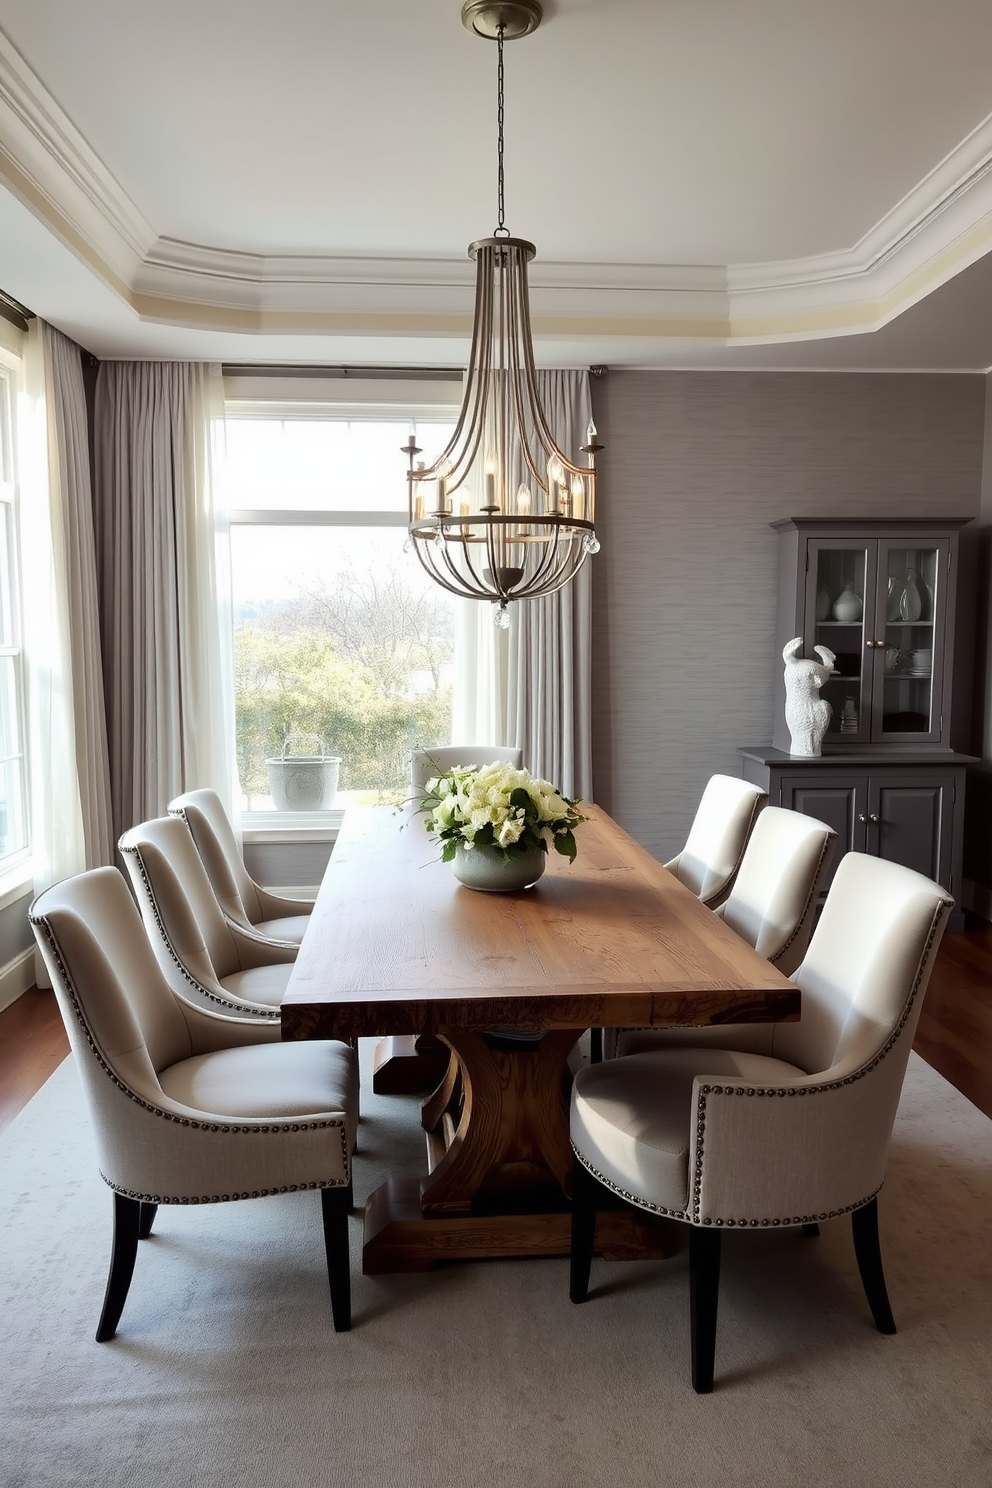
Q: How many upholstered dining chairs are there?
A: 7